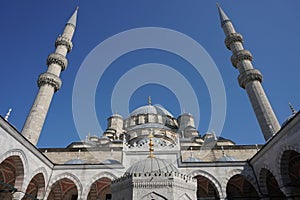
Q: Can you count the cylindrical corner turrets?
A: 2